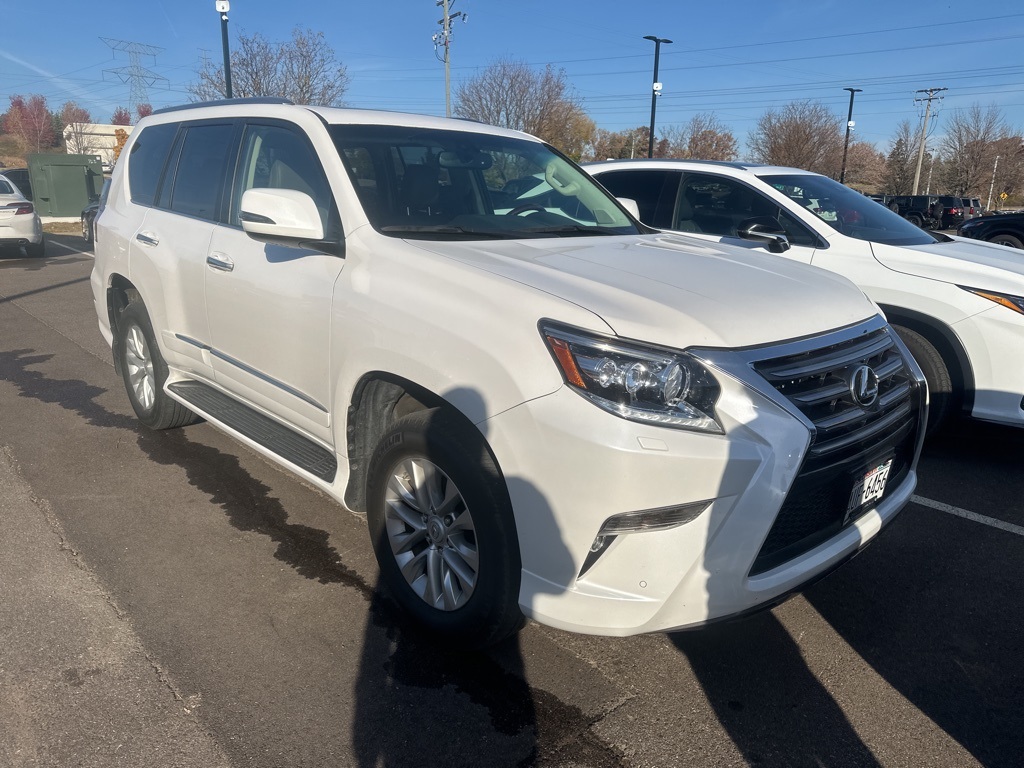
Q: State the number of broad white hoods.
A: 2